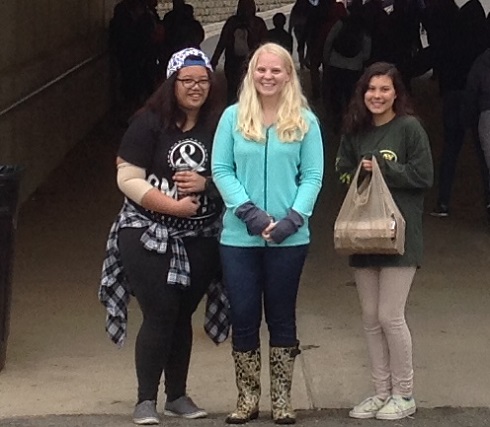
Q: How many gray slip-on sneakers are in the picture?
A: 2